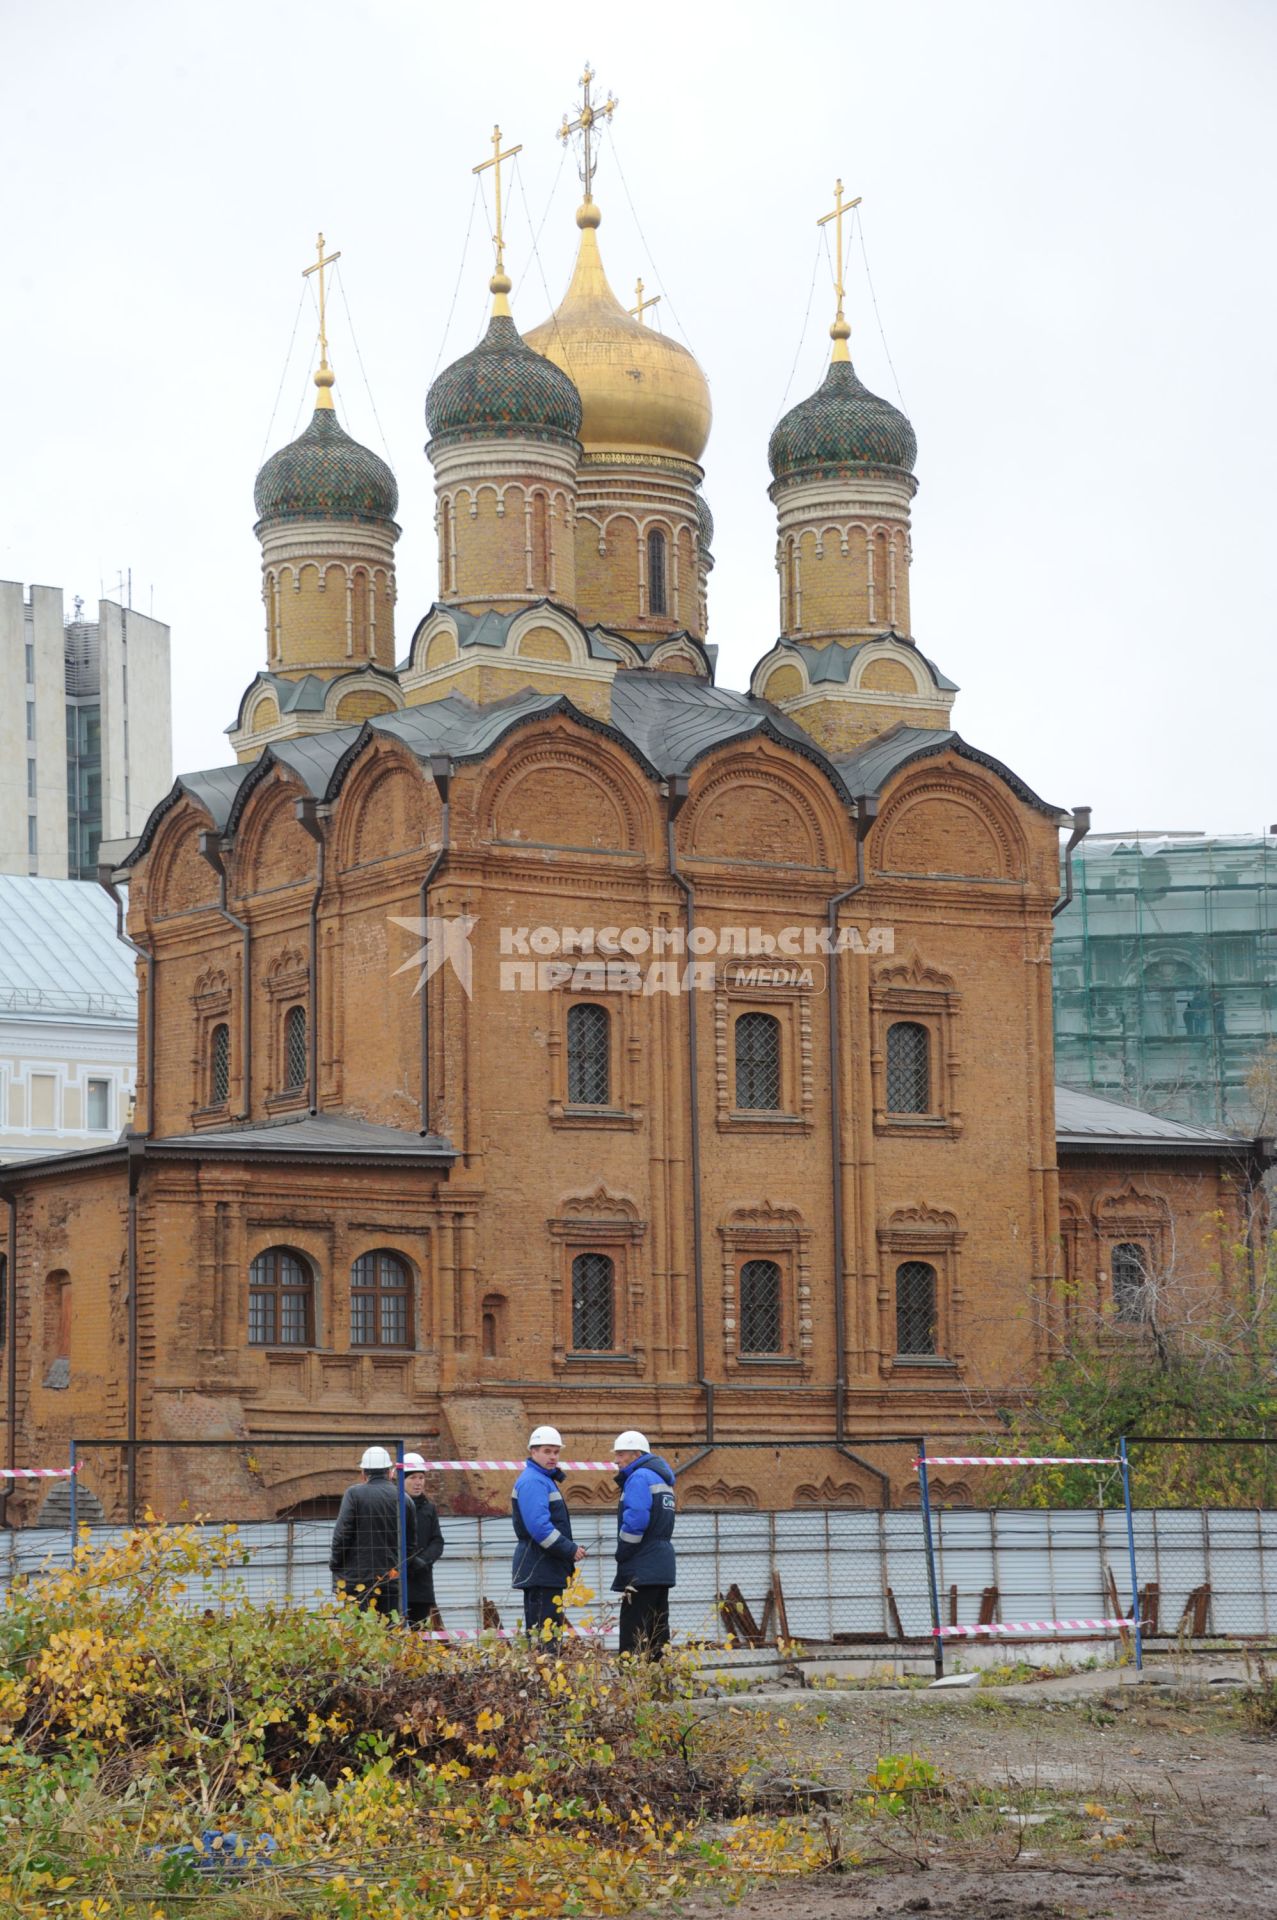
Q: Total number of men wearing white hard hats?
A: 4